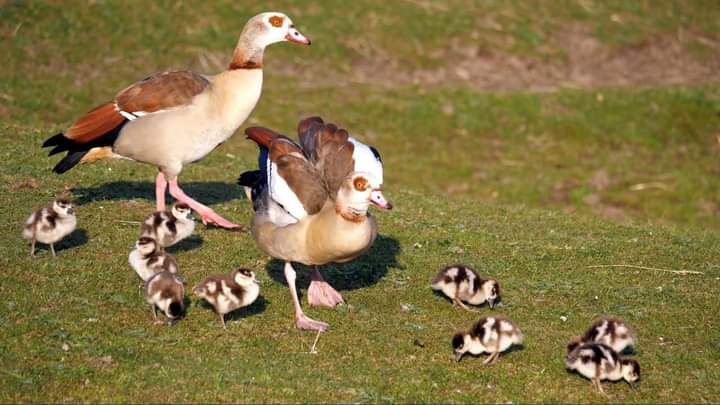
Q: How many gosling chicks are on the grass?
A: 9